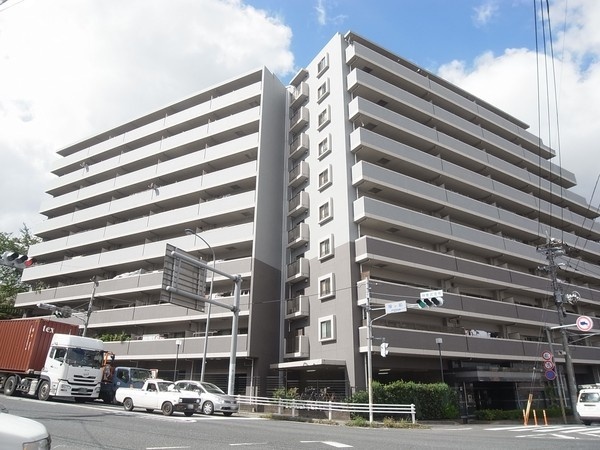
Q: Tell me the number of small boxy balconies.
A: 9